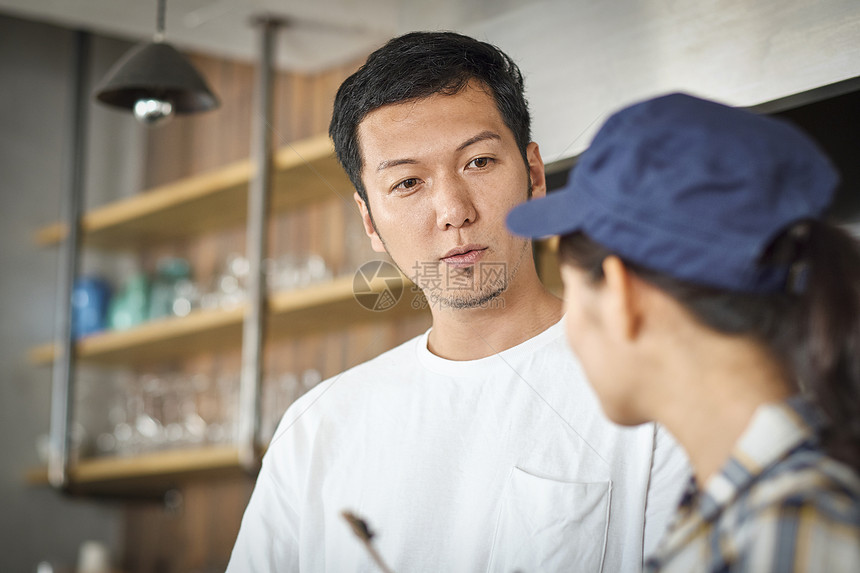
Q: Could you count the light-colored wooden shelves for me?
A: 3